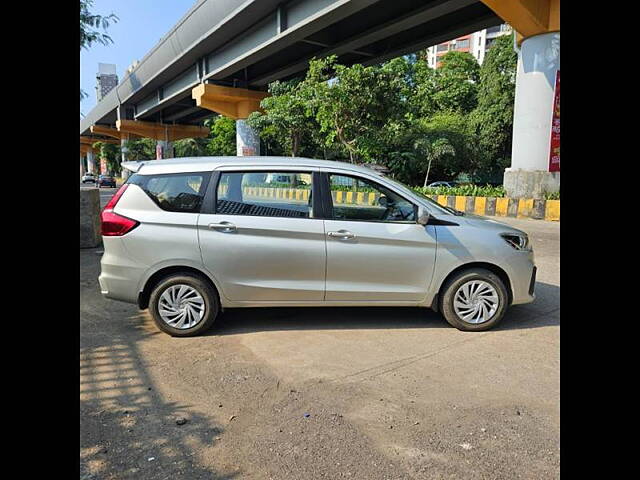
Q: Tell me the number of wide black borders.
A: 2